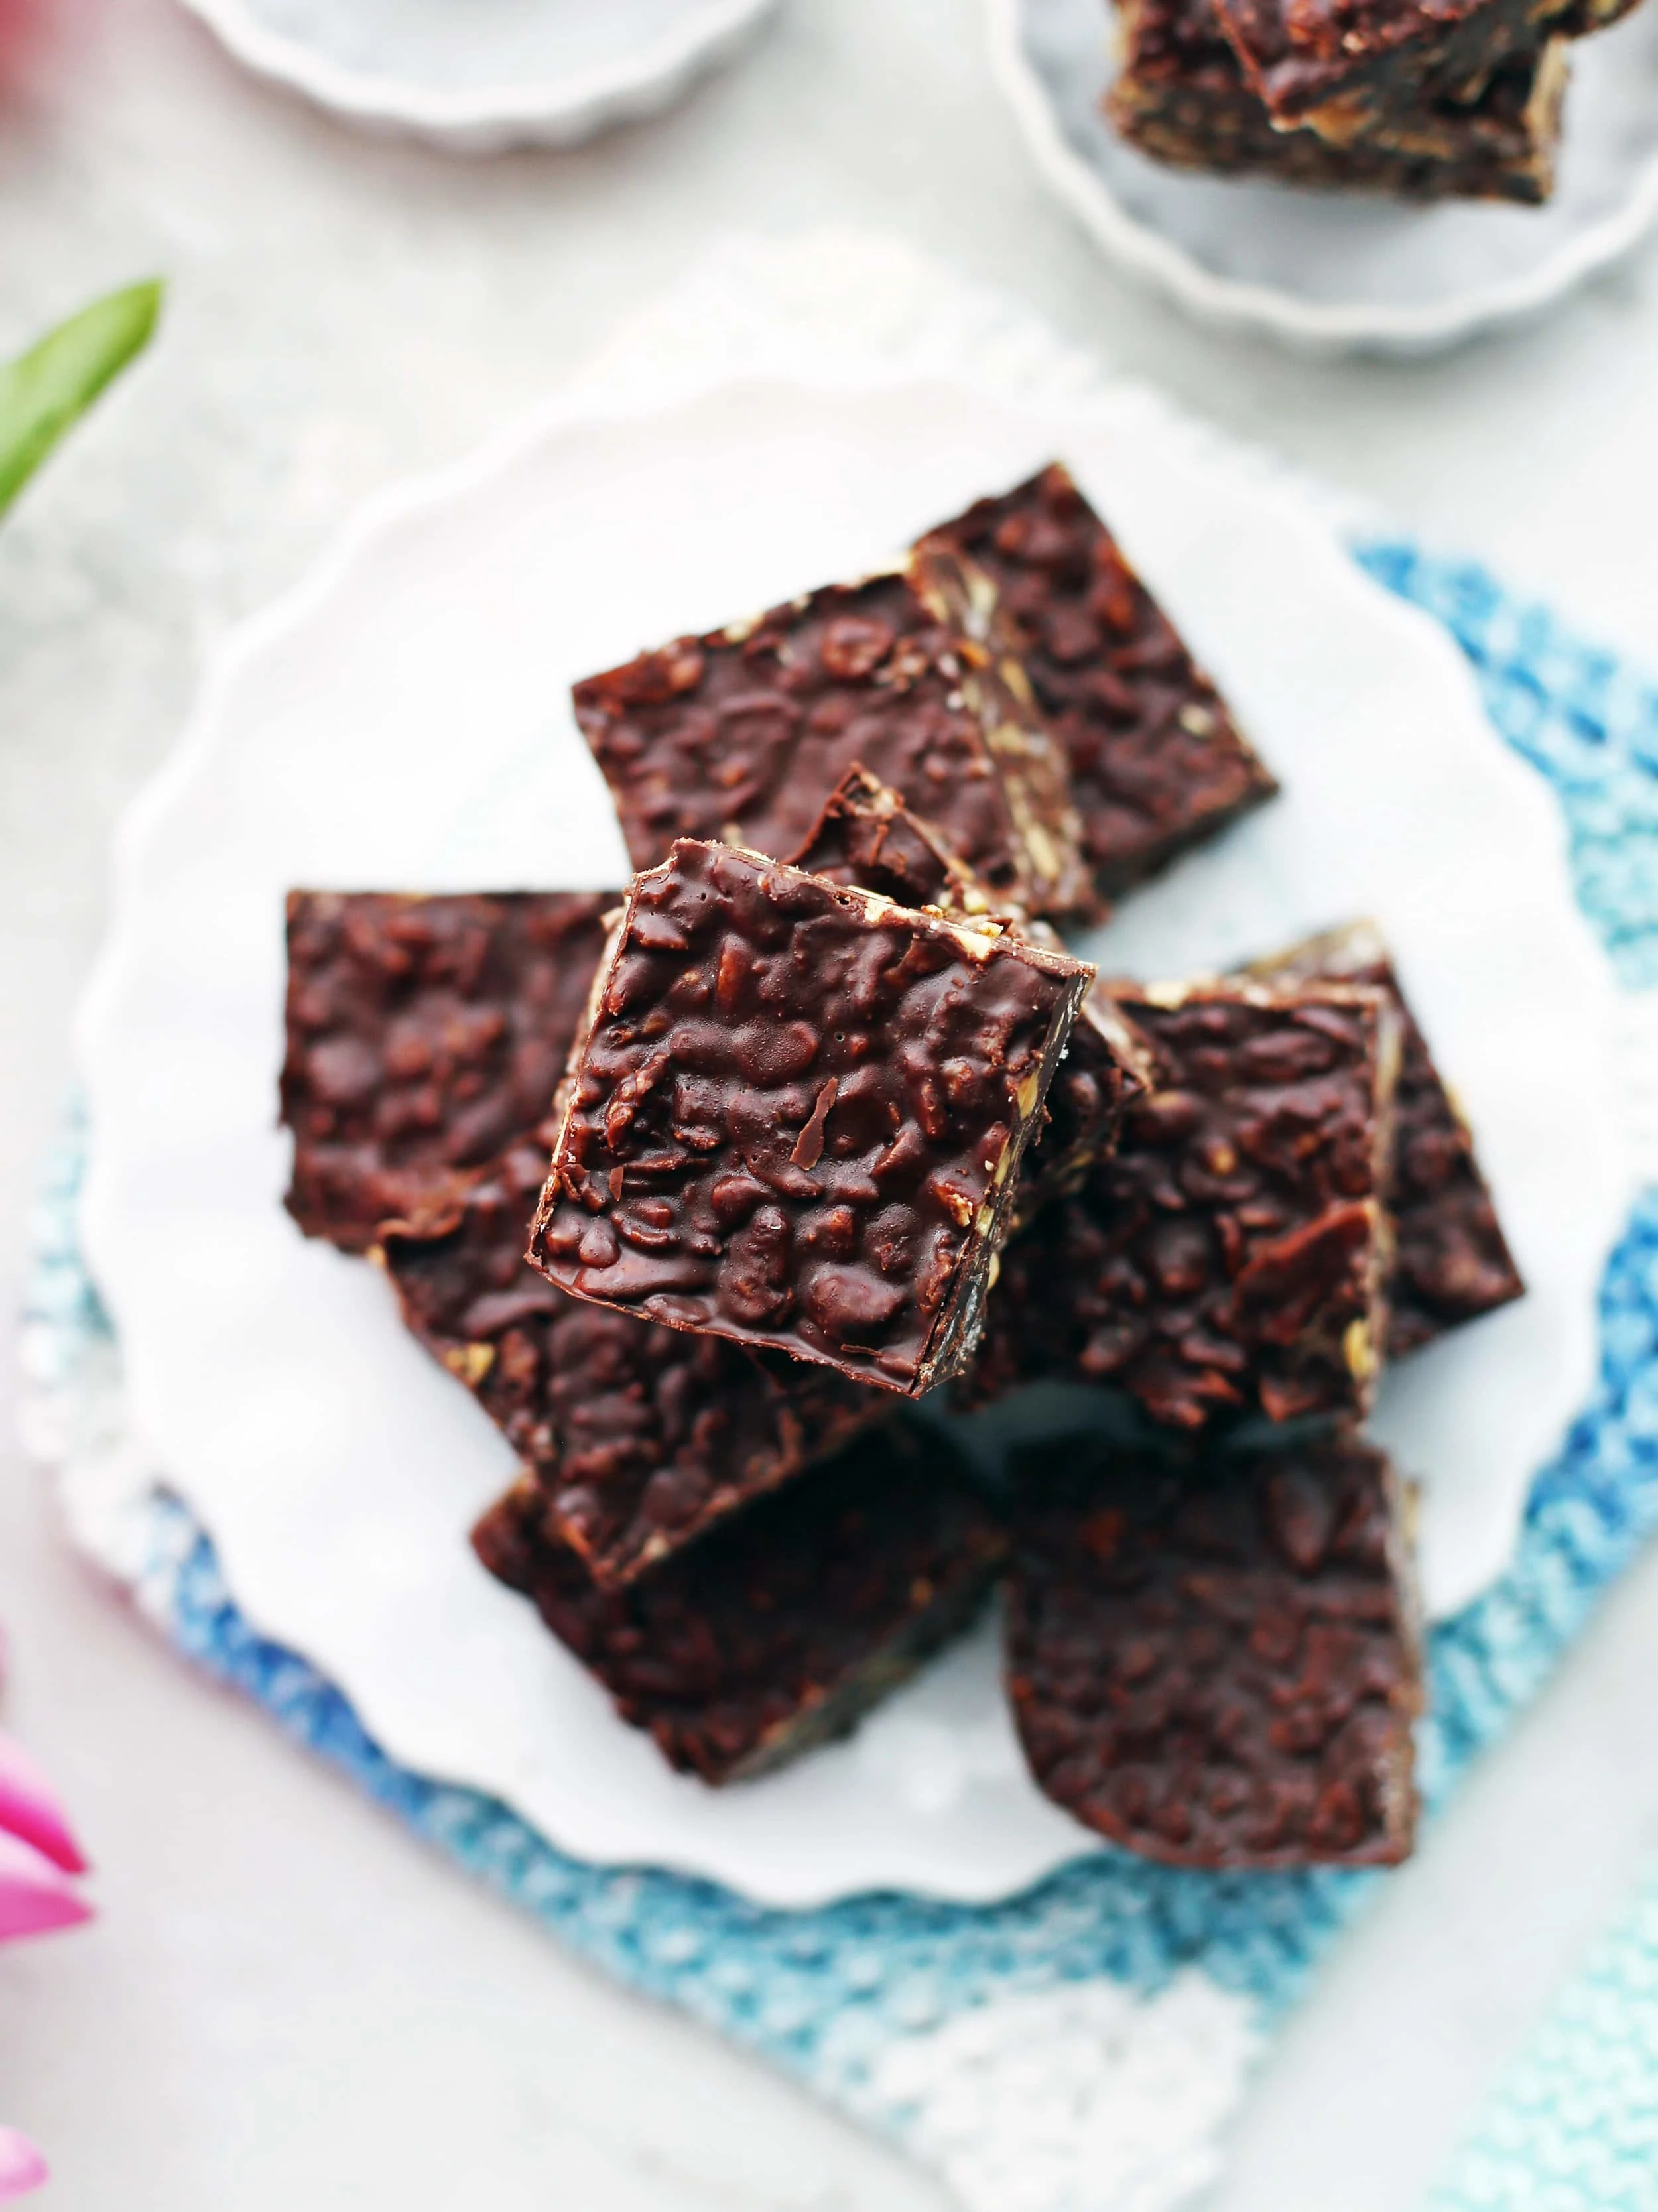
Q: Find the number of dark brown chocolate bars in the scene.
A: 12